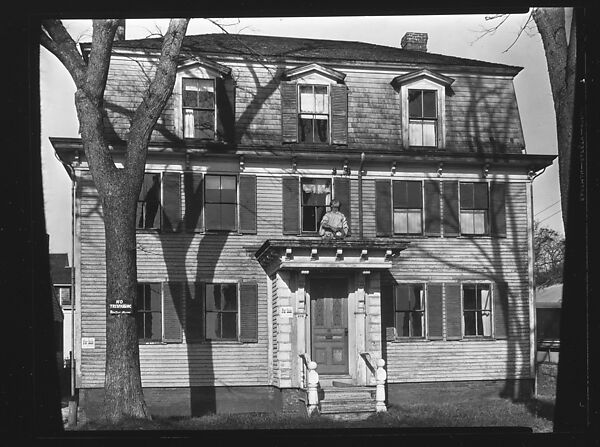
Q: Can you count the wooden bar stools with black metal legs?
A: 0